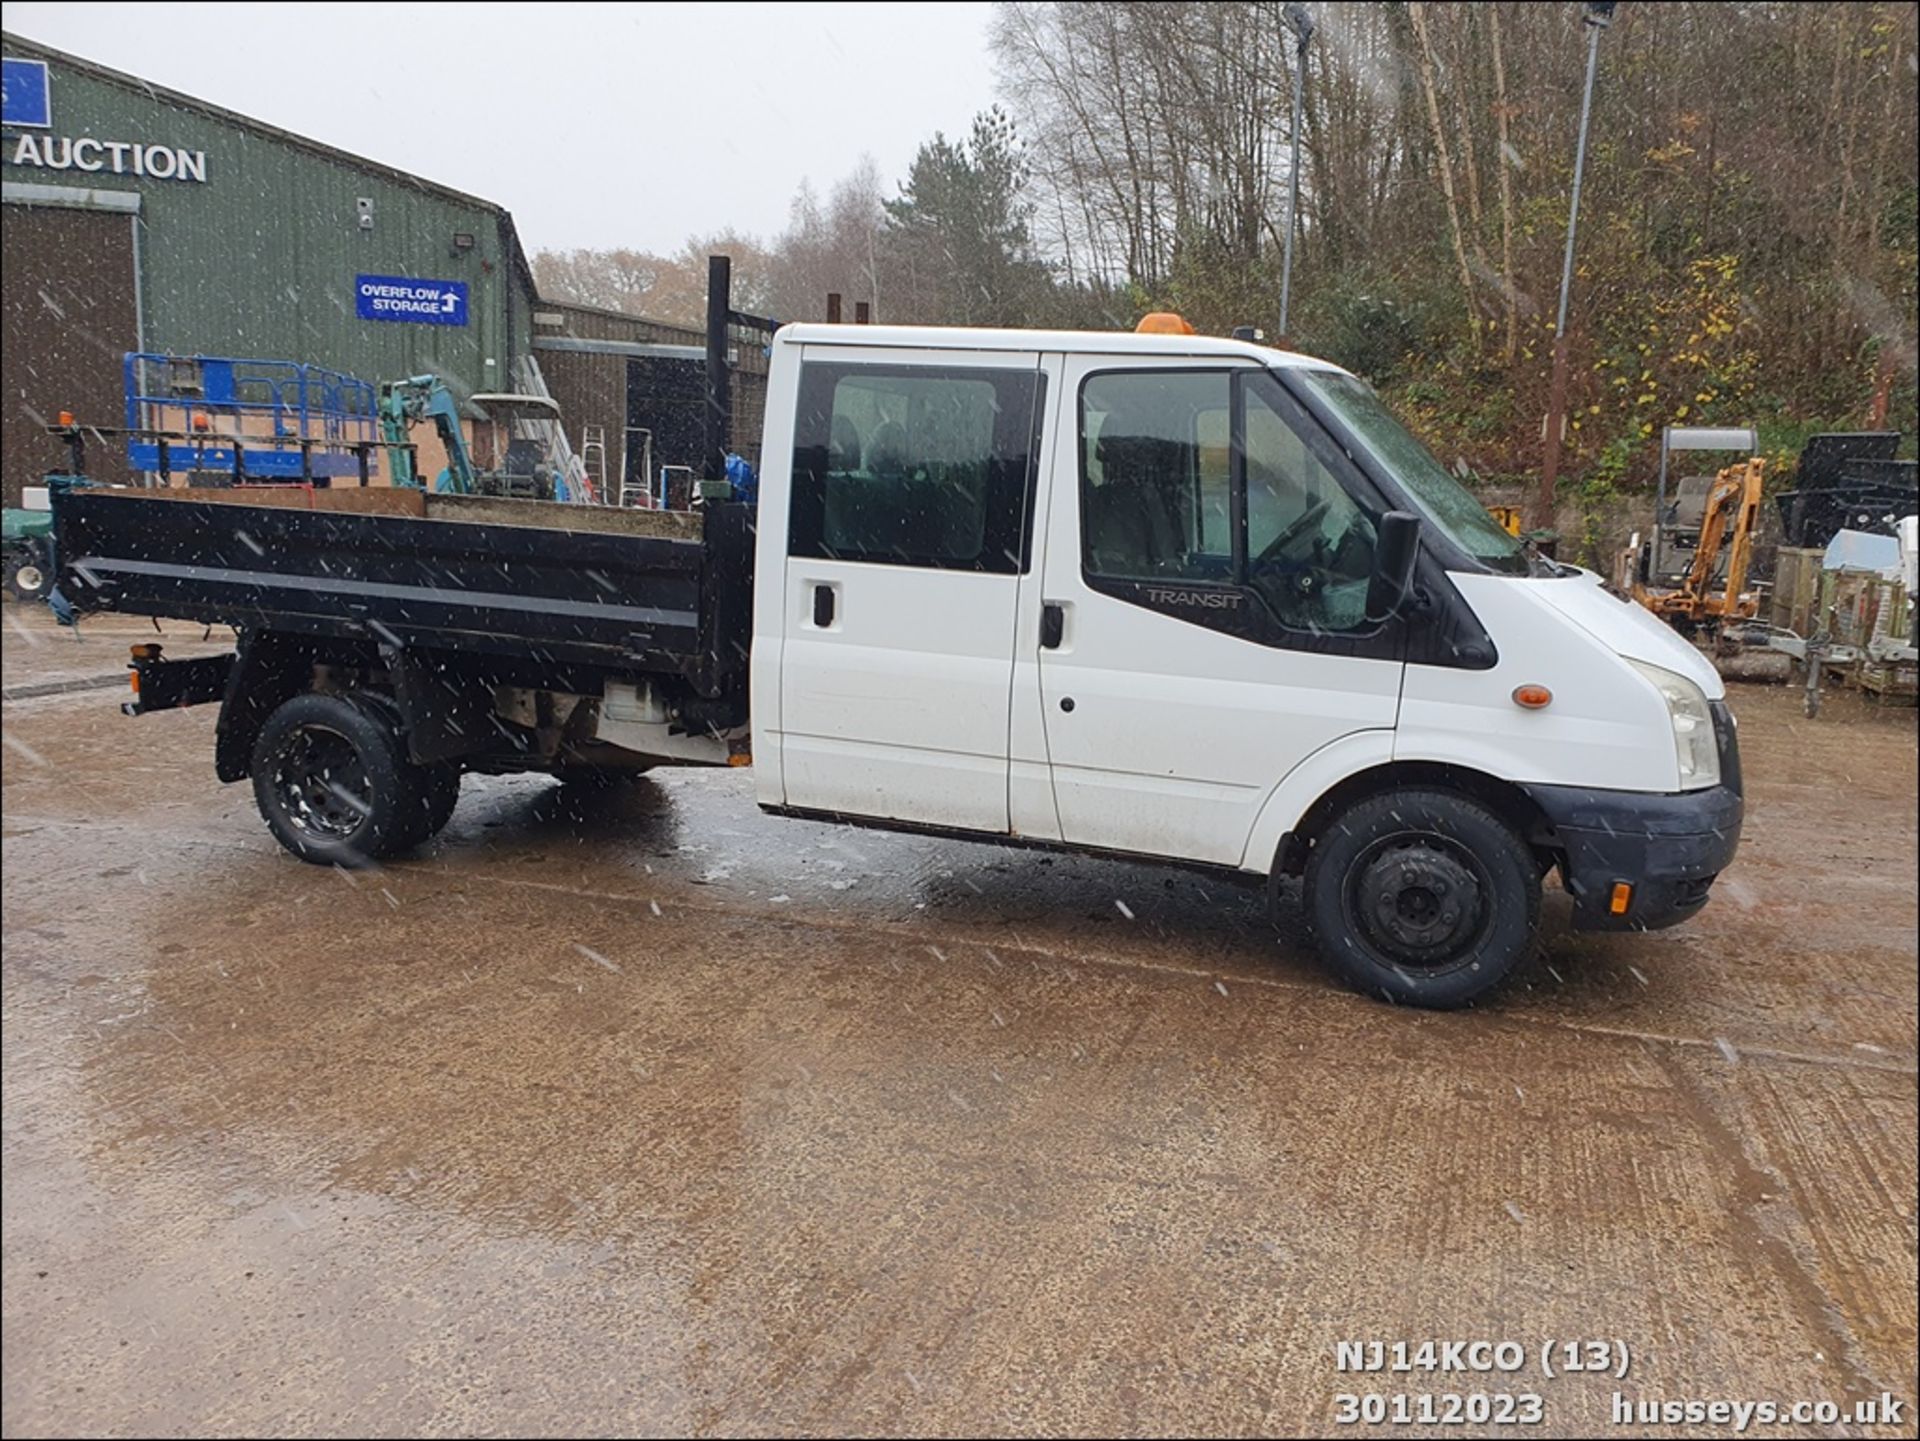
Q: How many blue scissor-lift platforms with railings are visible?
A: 1